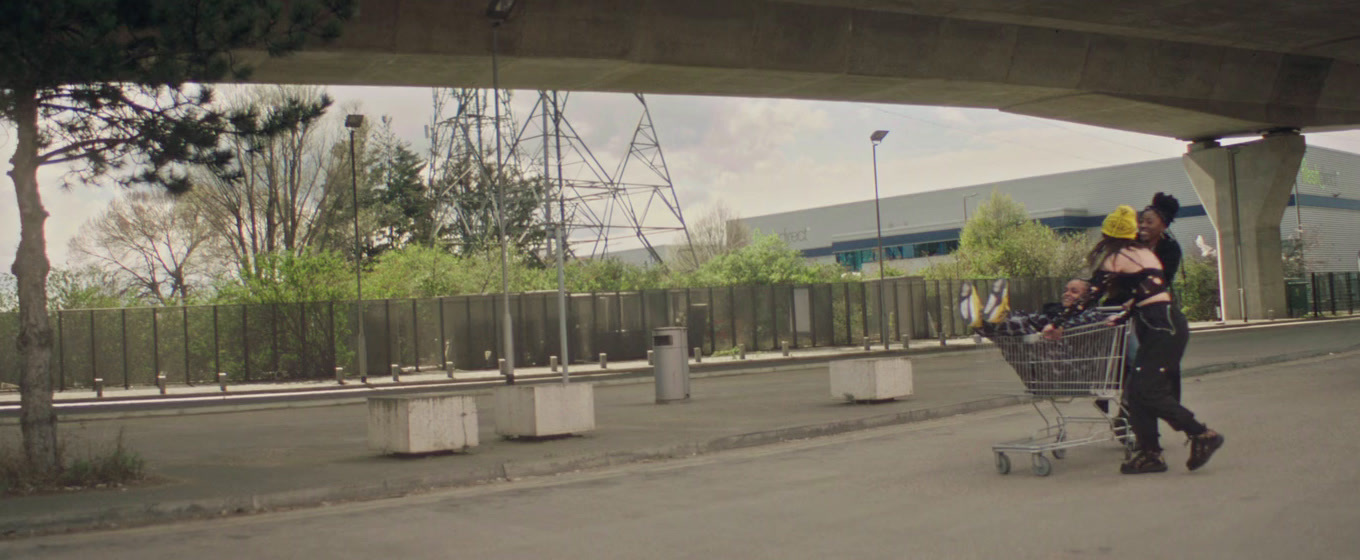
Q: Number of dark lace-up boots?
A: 2